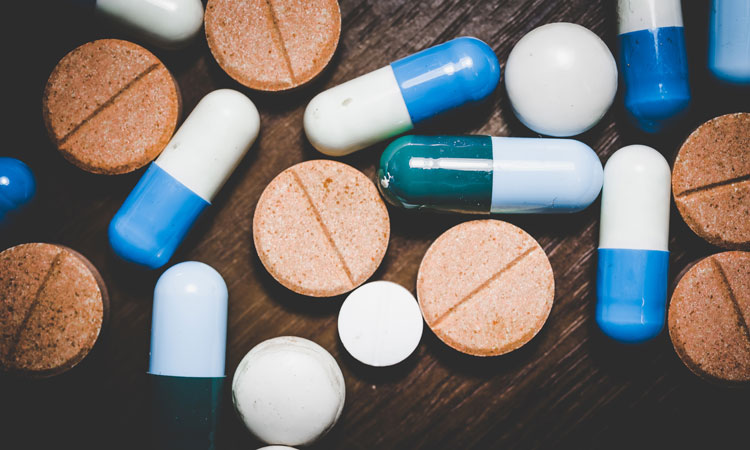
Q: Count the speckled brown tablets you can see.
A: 7